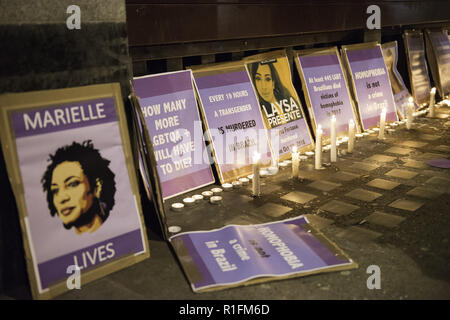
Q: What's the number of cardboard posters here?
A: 10